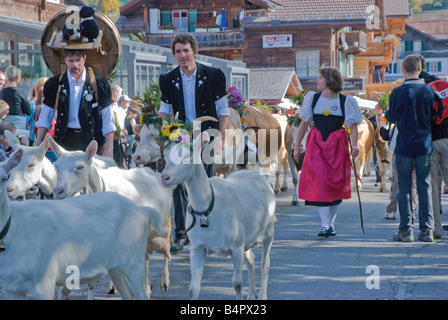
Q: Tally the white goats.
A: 4